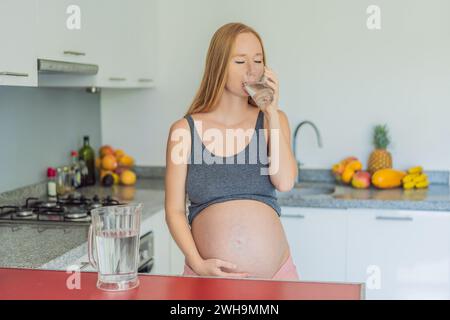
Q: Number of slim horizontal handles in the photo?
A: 6